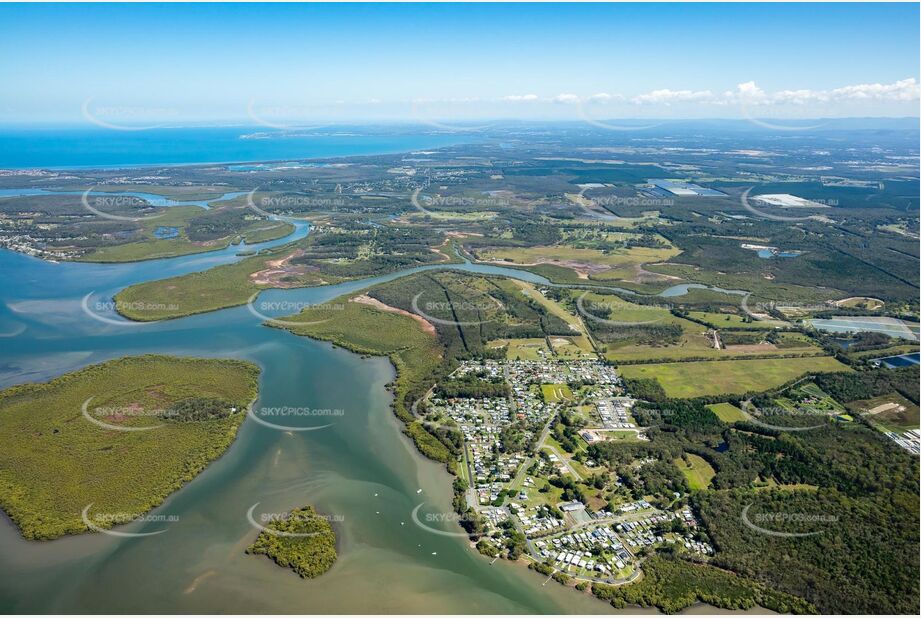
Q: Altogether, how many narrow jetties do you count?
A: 2